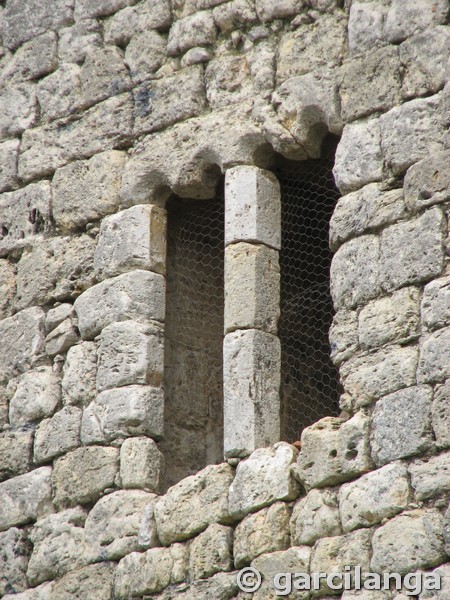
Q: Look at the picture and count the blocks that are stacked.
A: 3